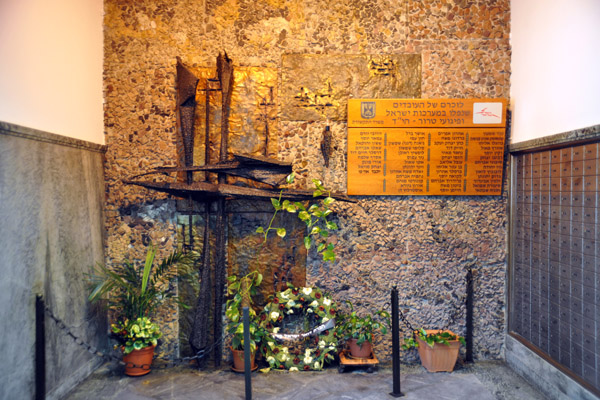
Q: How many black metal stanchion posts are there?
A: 4